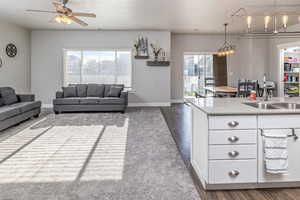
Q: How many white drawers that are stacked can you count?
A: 4